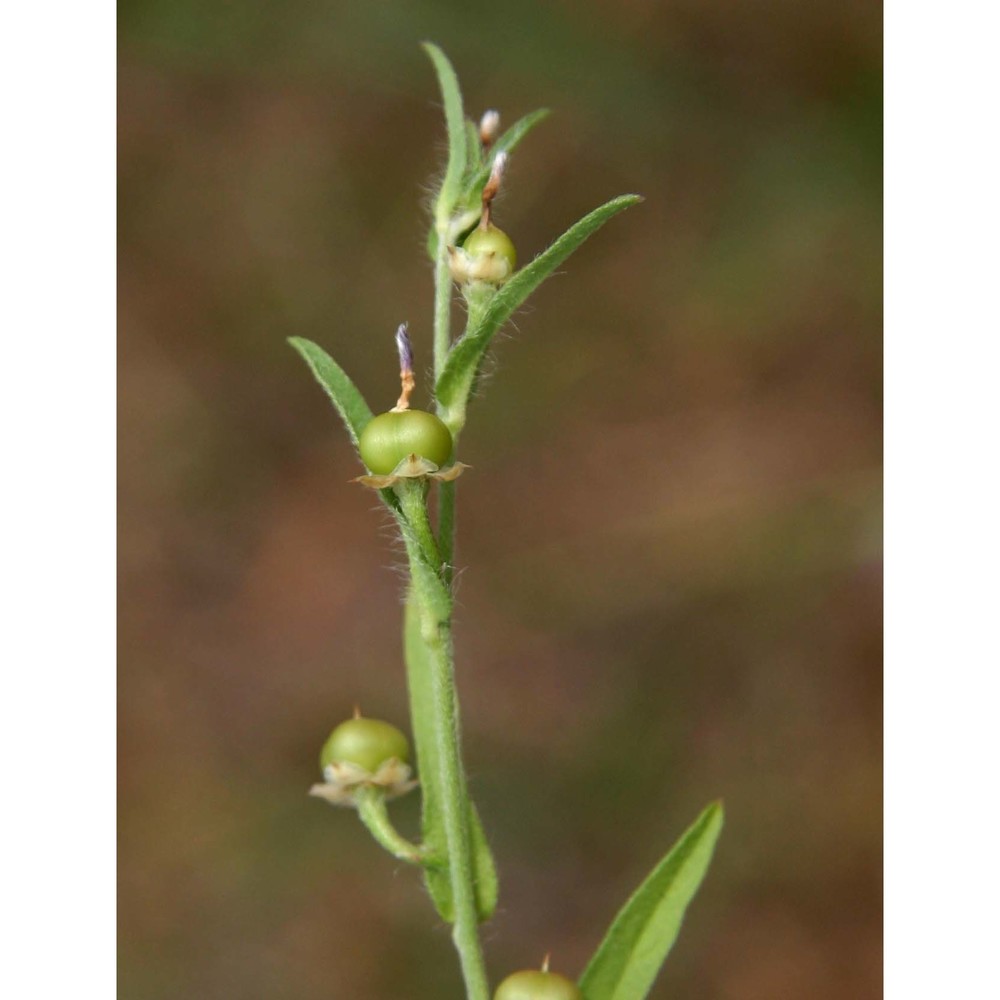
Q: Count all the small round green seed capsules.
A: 4